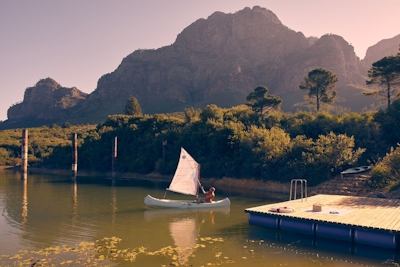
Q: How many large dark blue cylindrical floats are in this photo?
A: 4